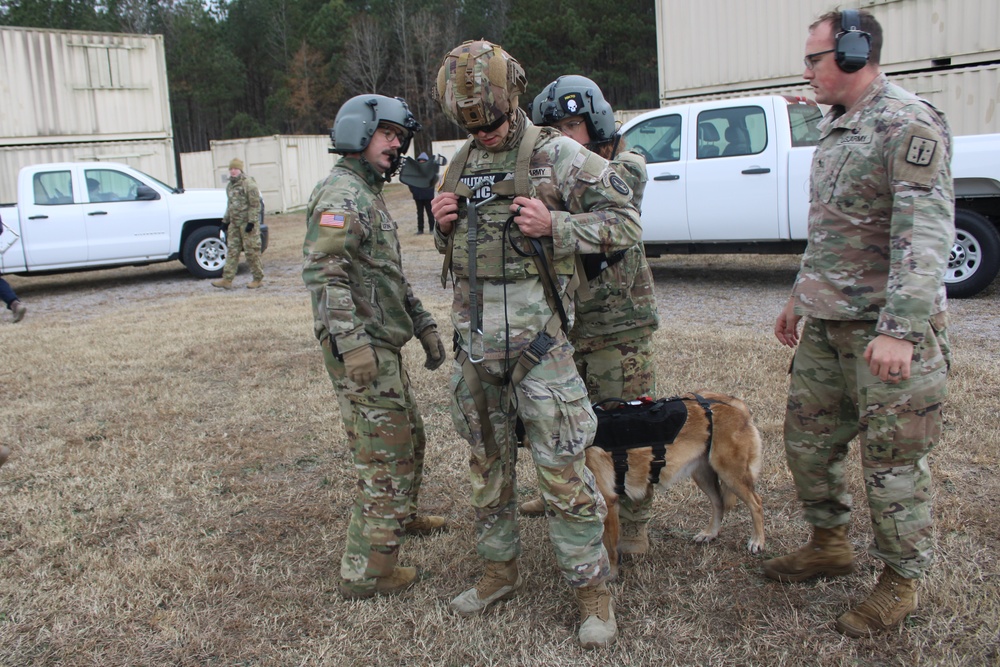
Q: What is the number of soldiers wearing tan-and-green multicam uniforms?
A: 5